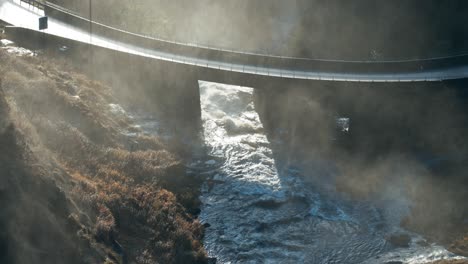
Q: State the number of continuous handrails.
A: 2